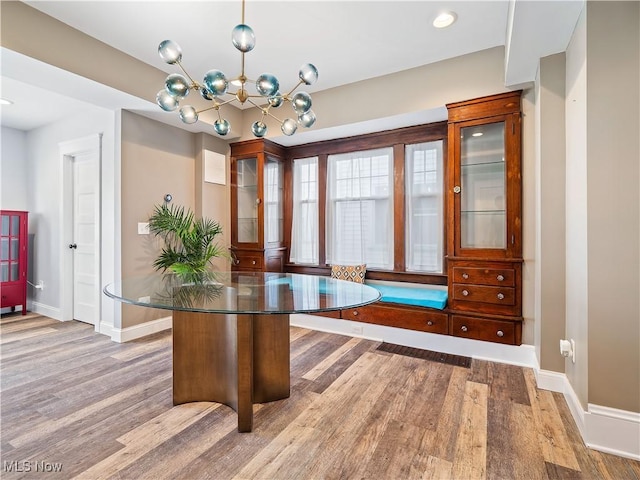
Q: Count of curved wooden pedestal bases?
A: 1